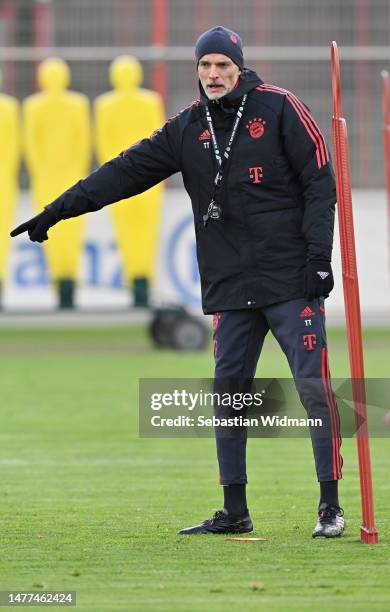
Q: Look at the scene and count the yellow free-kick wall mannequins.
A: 3